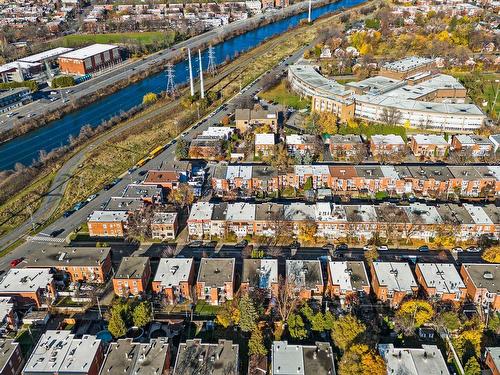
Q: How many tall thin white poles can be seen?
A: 3